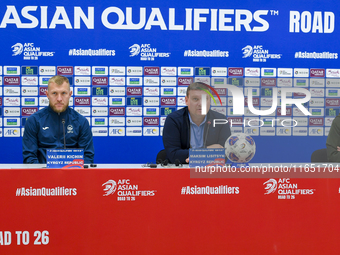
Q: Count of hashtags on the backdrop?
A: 3